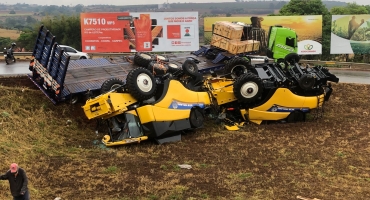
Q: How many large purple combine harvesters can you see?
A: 0